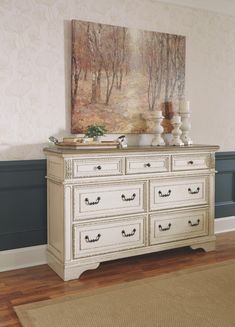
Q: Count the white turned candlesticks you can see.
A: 3